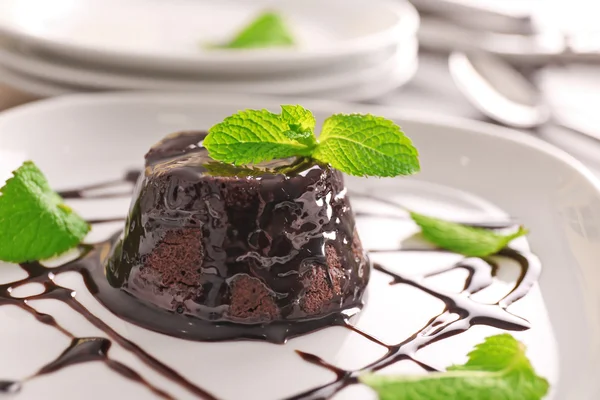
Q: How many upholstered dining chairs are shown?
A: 0